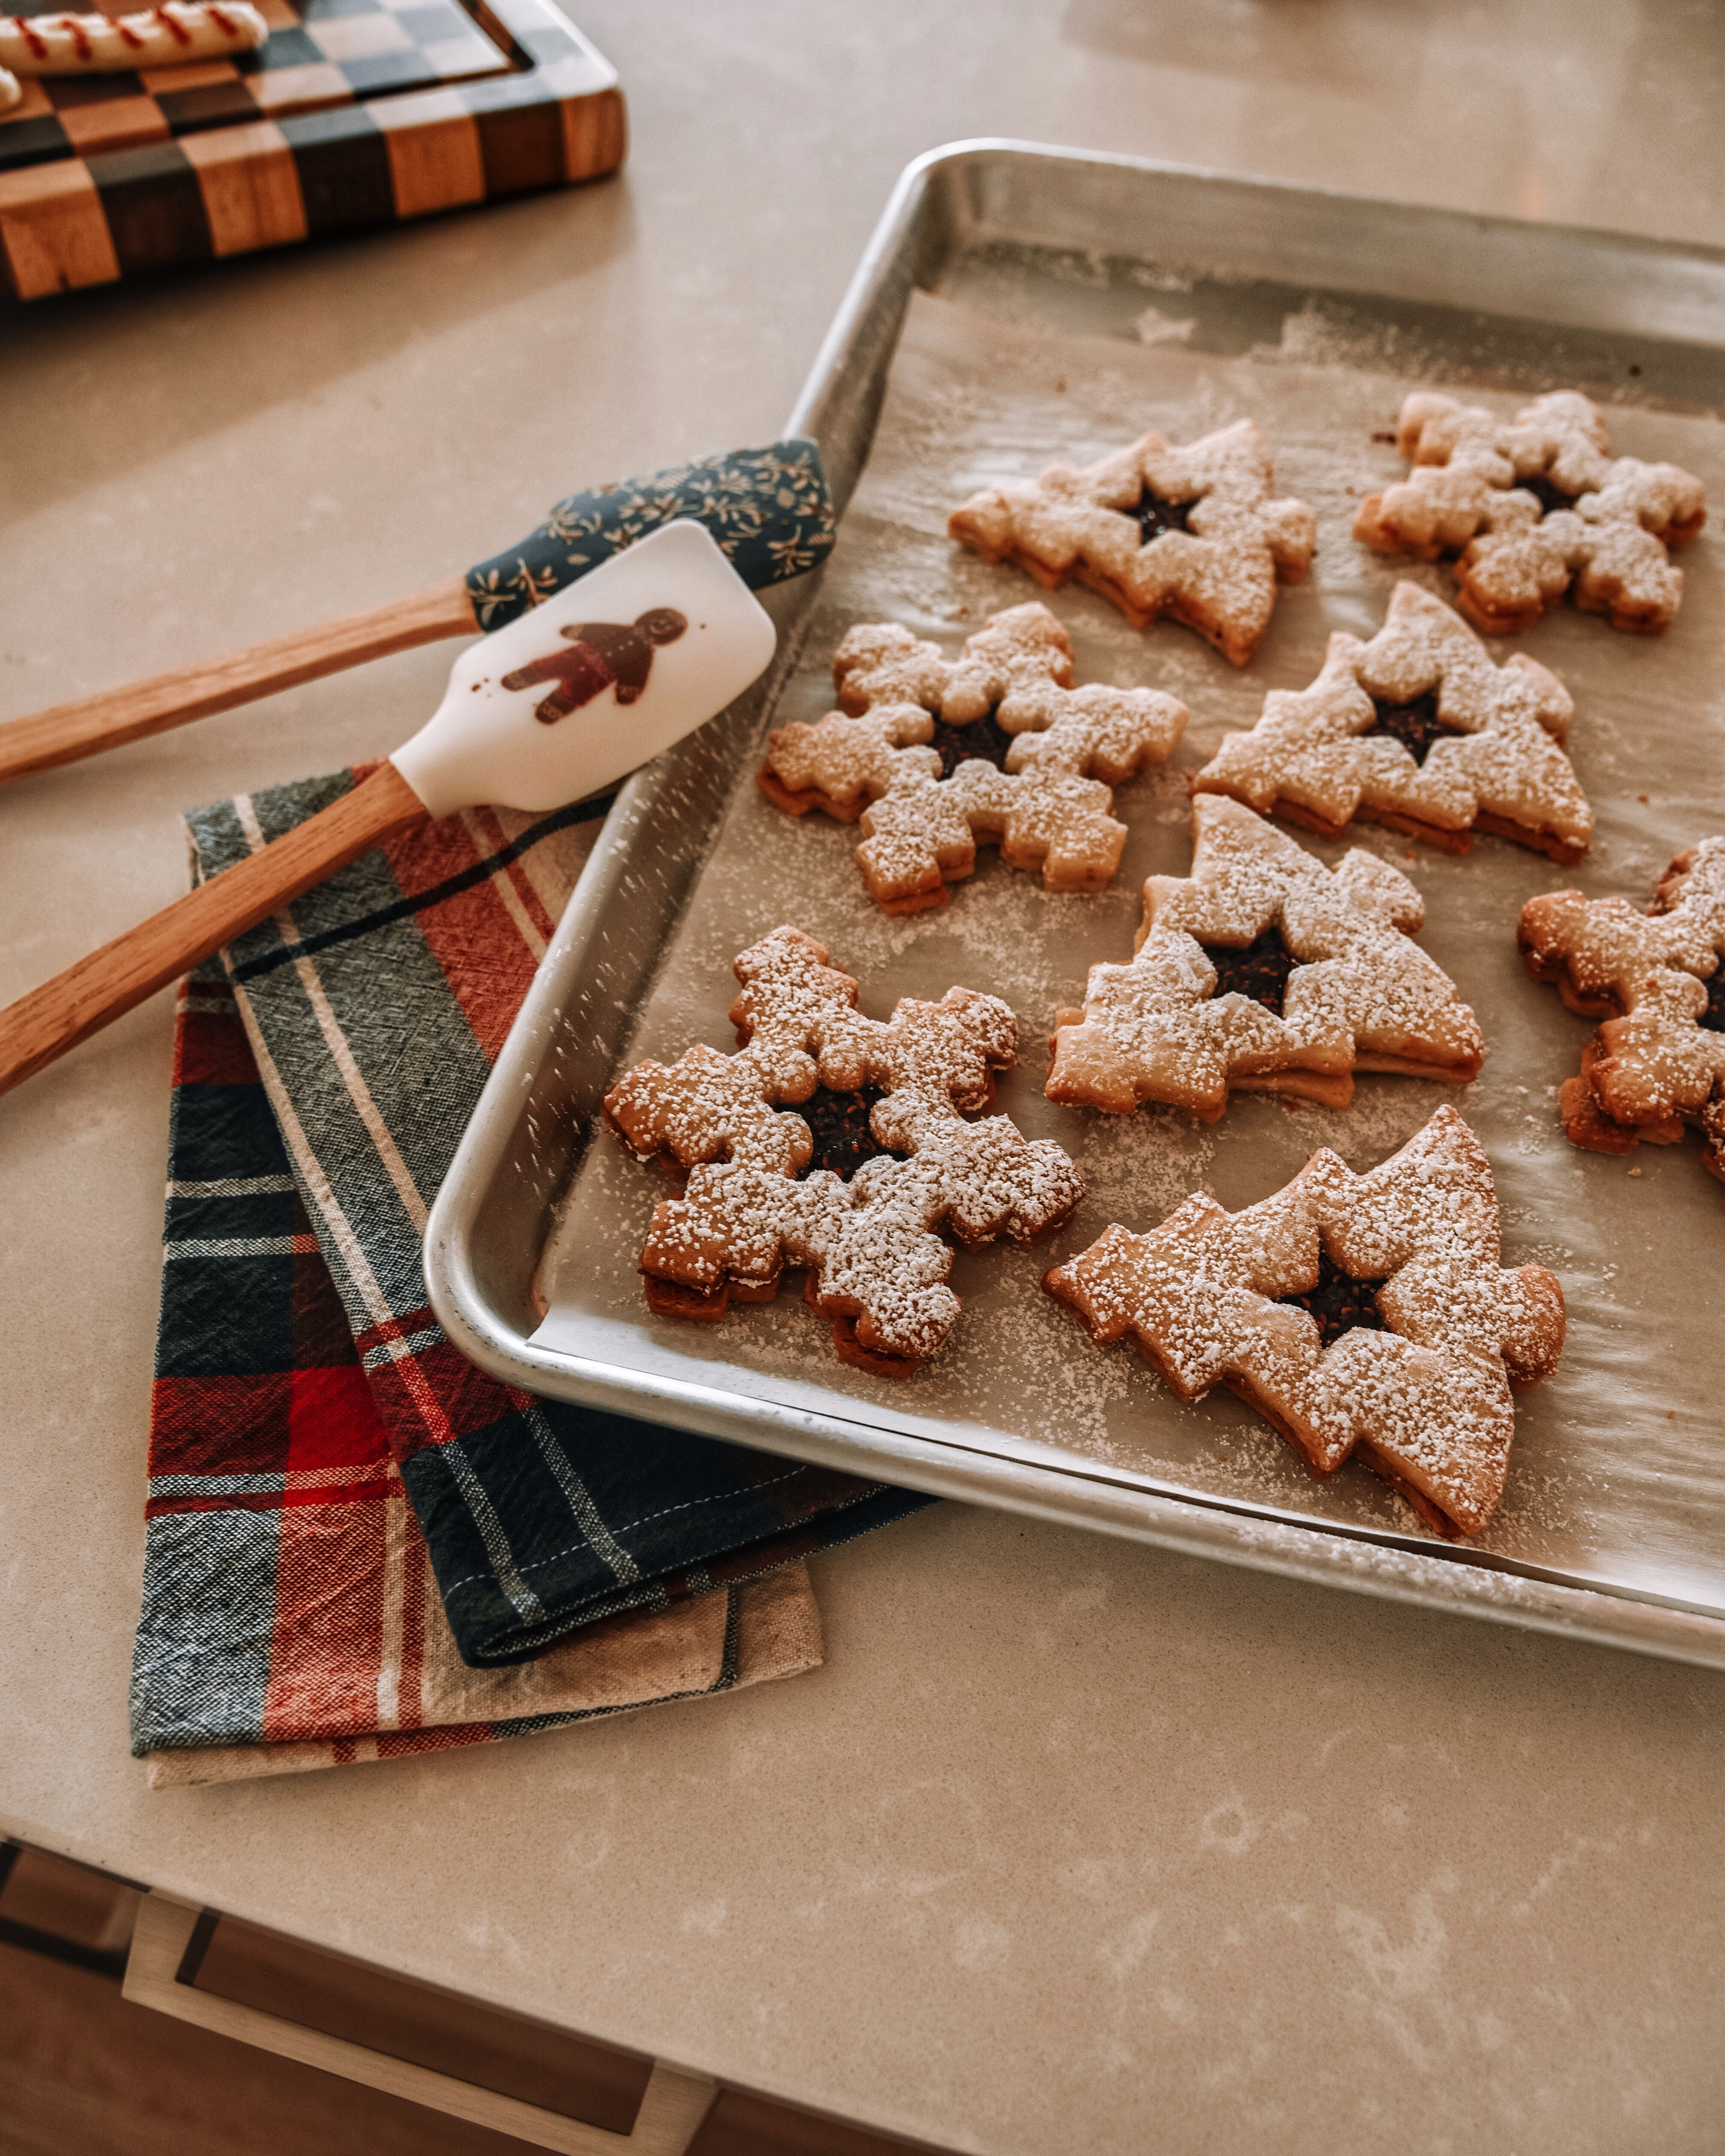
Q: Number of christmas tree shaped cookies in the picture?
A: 4